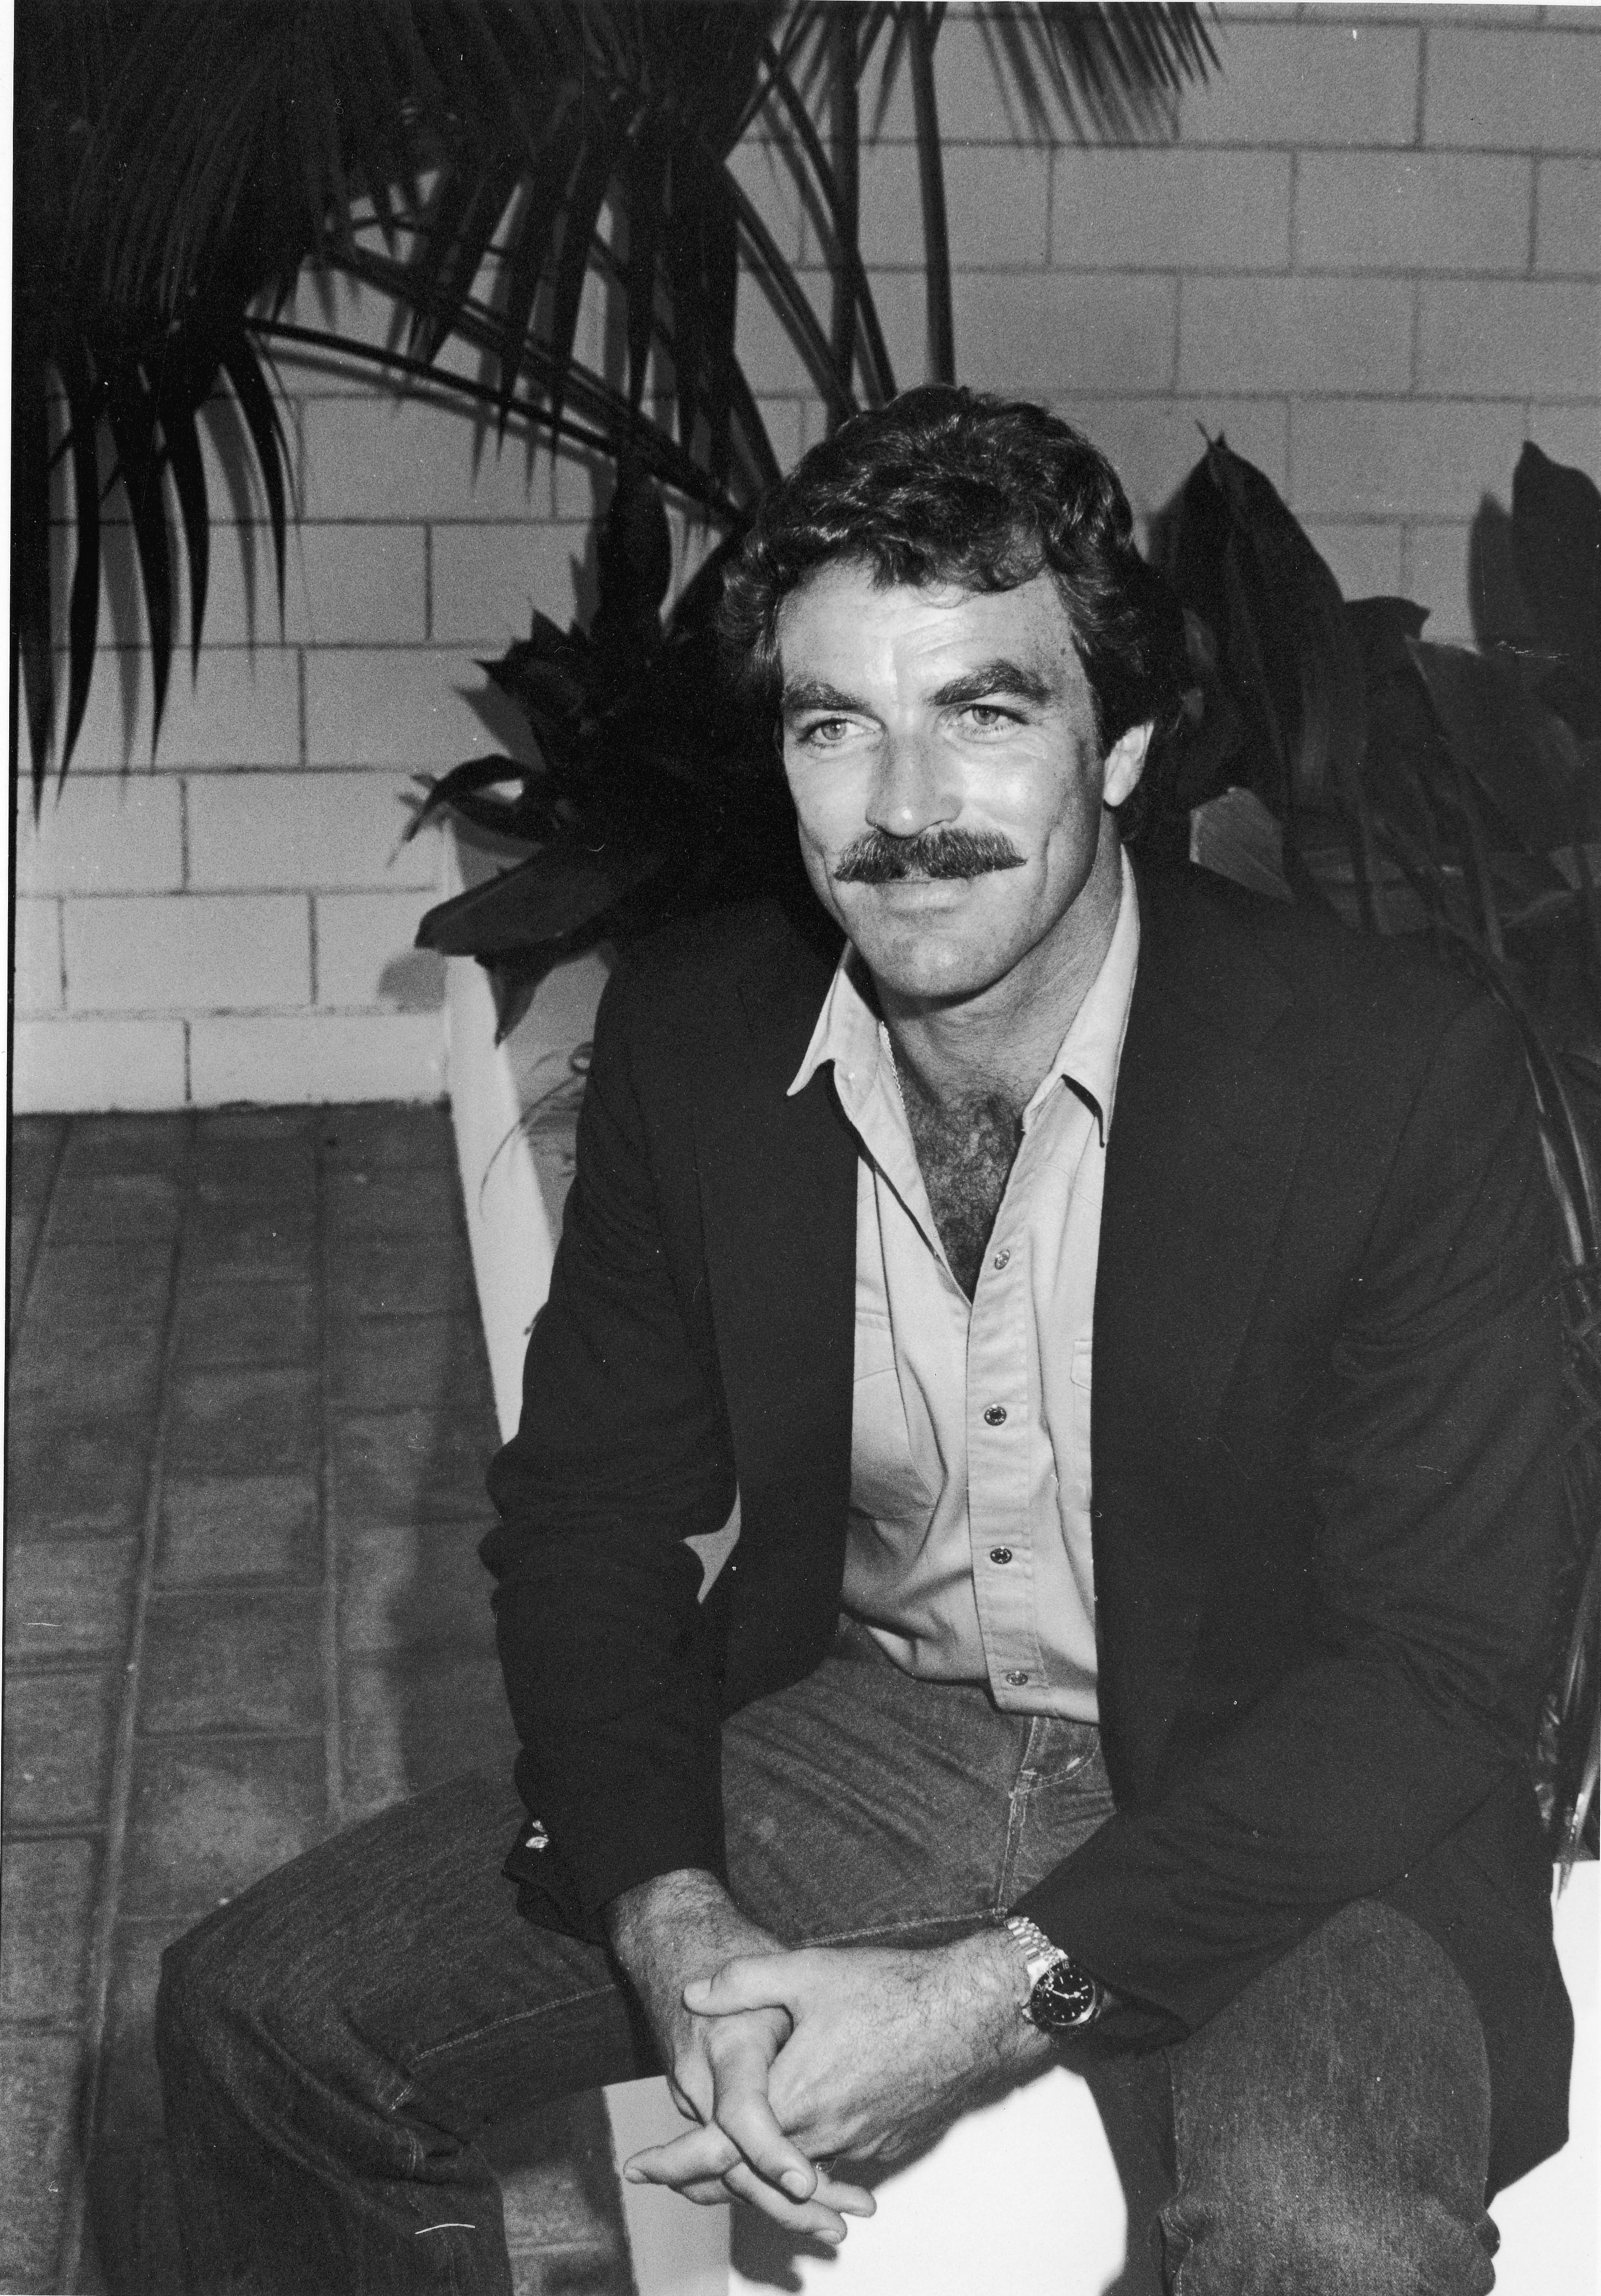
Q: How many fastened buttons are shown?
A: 3